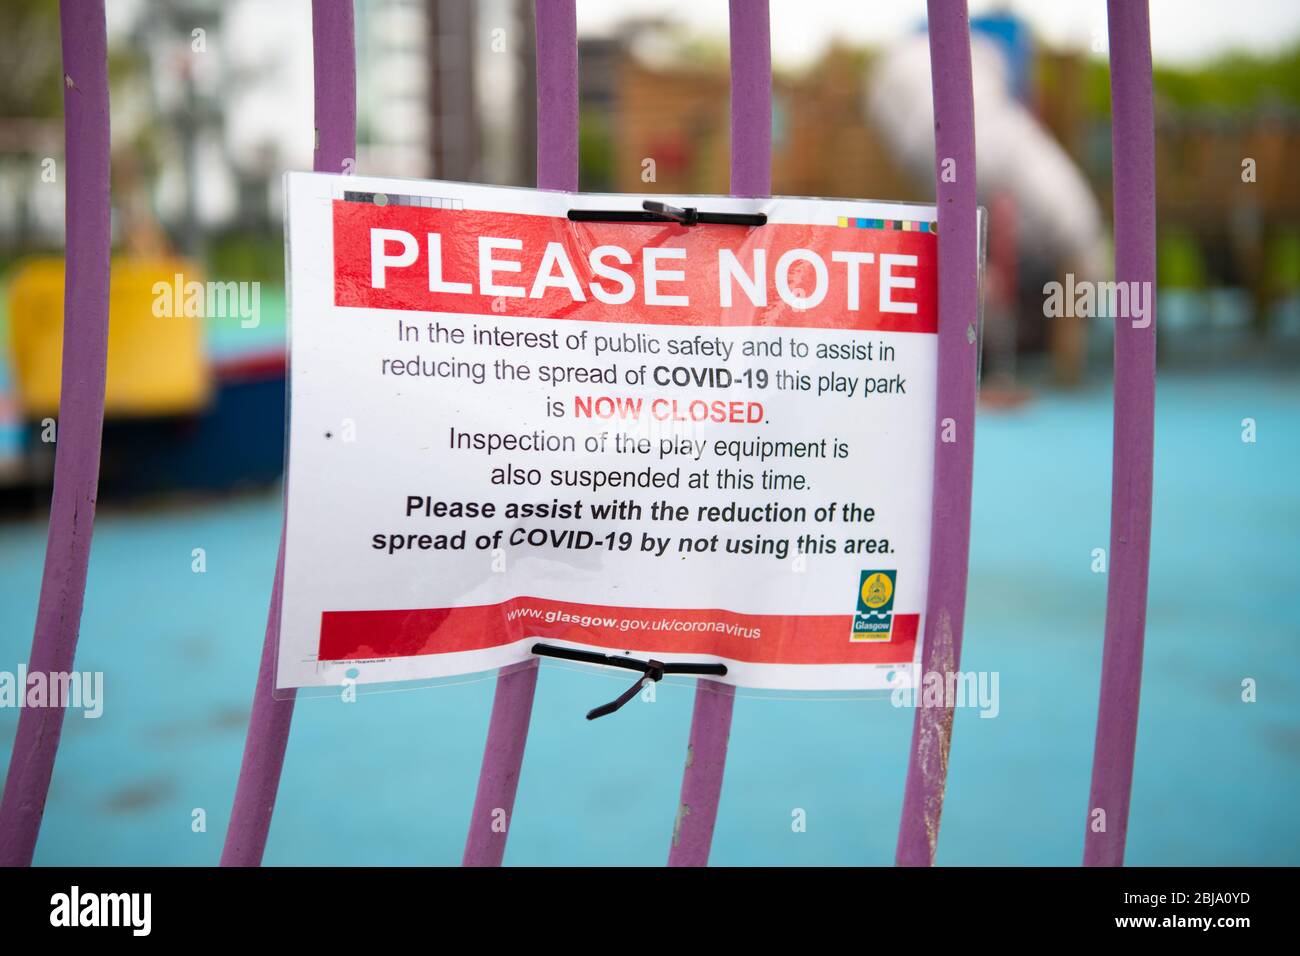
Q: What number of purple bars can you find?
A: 6